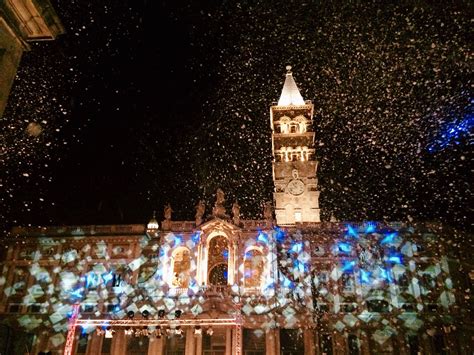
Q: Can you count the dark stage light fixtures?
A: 4